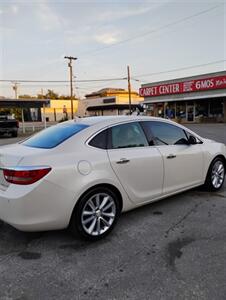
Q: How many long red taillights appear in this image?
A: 1